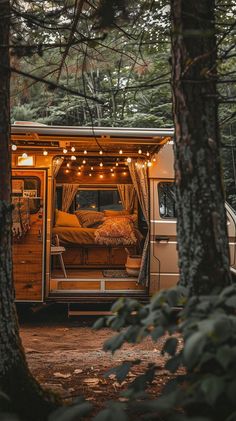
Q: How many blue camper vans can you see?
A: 0